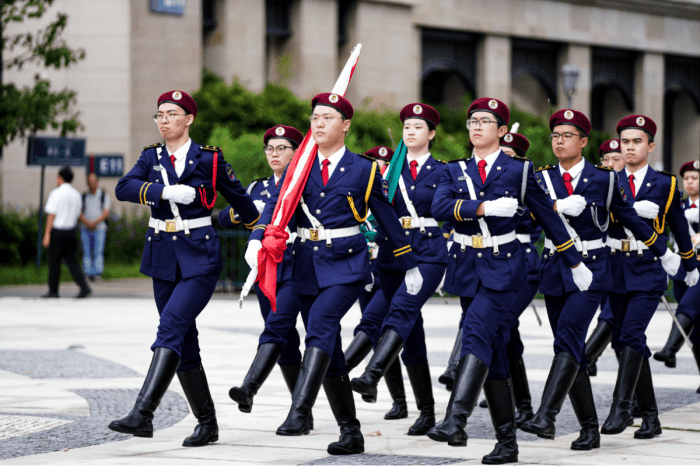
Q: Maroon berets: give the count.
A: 11